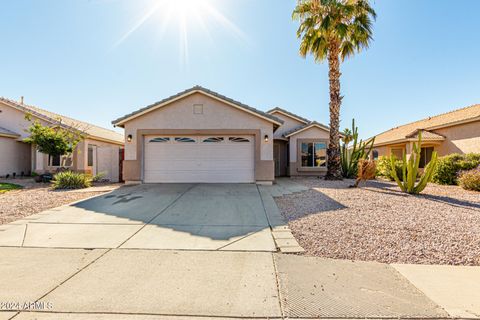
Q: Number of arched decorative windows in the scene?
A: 4